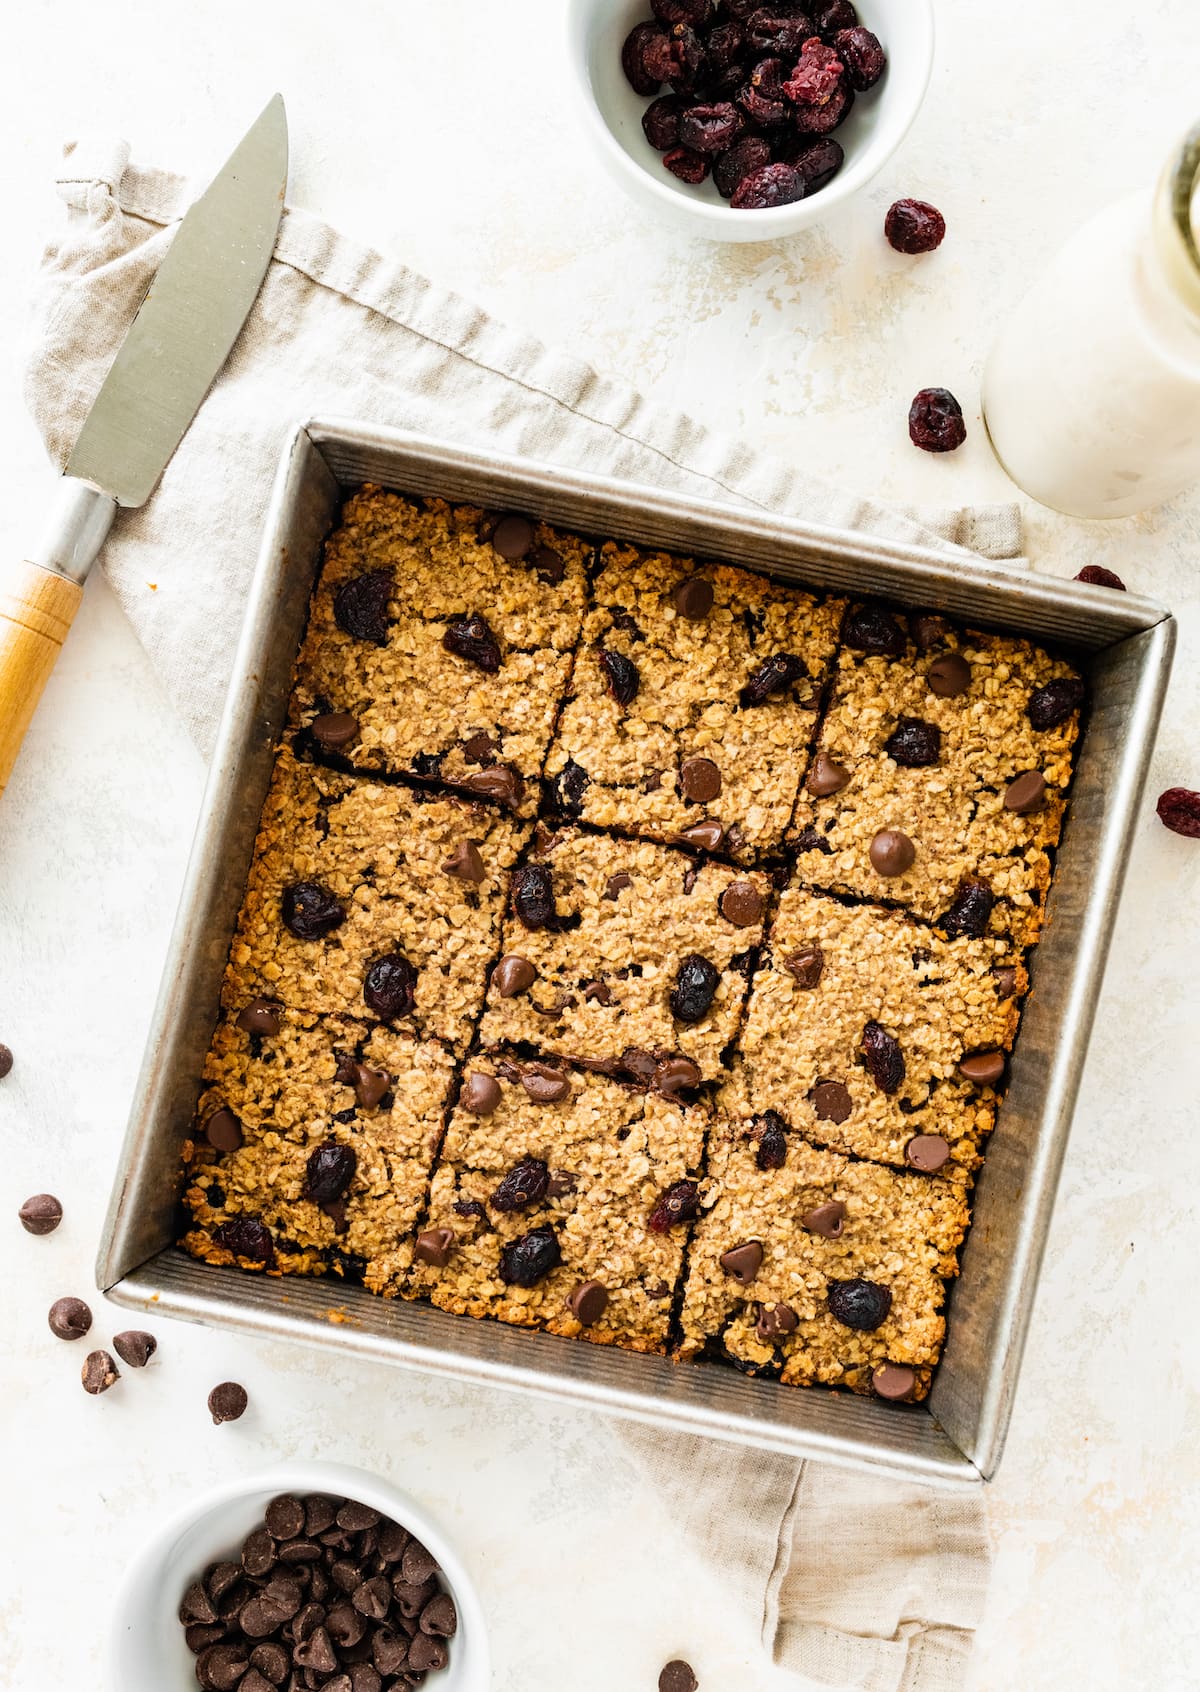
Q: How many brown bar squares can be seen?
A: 9